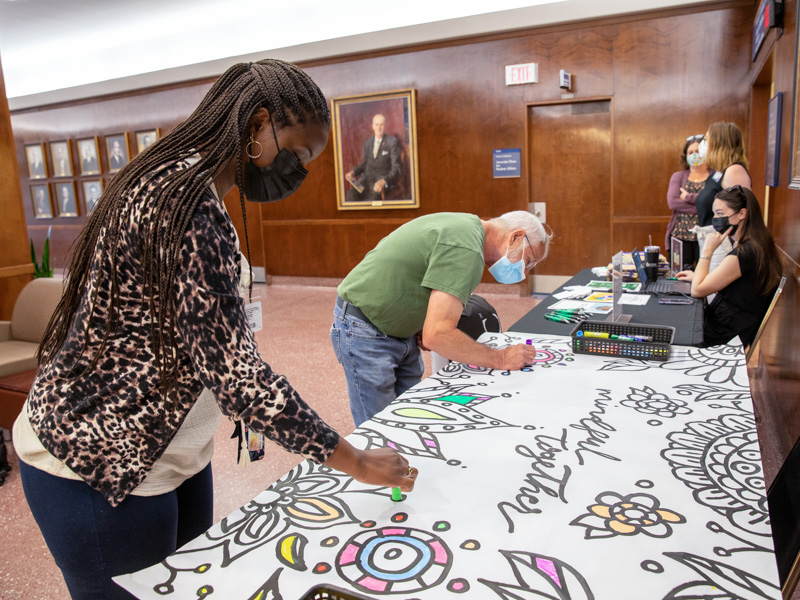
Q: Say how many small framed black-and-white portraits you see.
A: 8